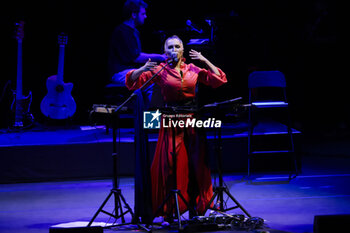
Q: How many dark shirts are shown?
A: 1